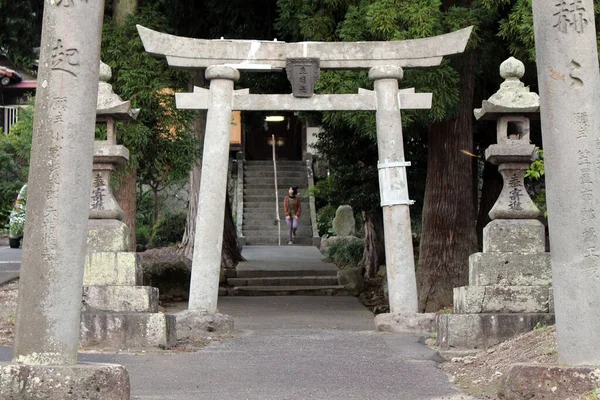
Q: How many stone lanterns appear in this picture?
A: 2